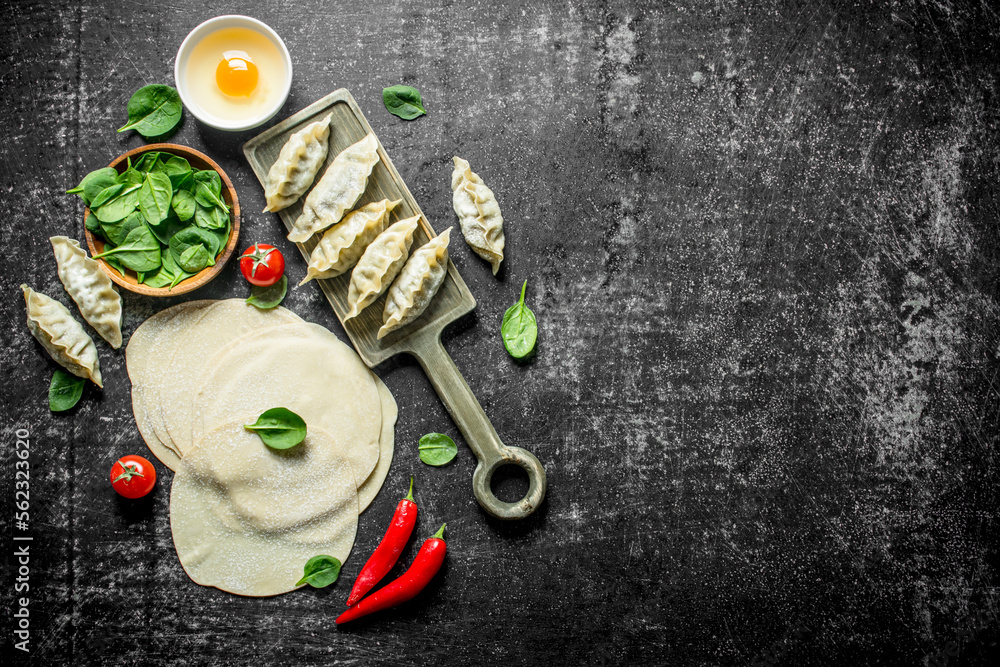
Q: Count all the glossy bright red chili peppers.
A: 2